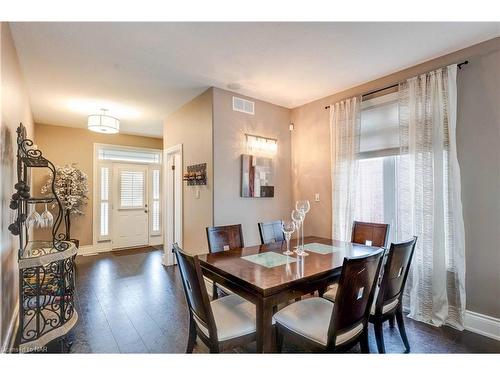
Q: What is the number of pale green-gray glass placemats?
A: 2